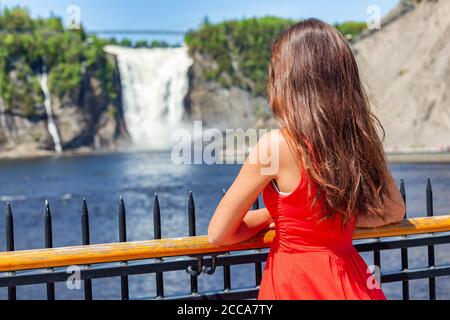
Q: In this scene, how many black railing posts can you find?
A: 11